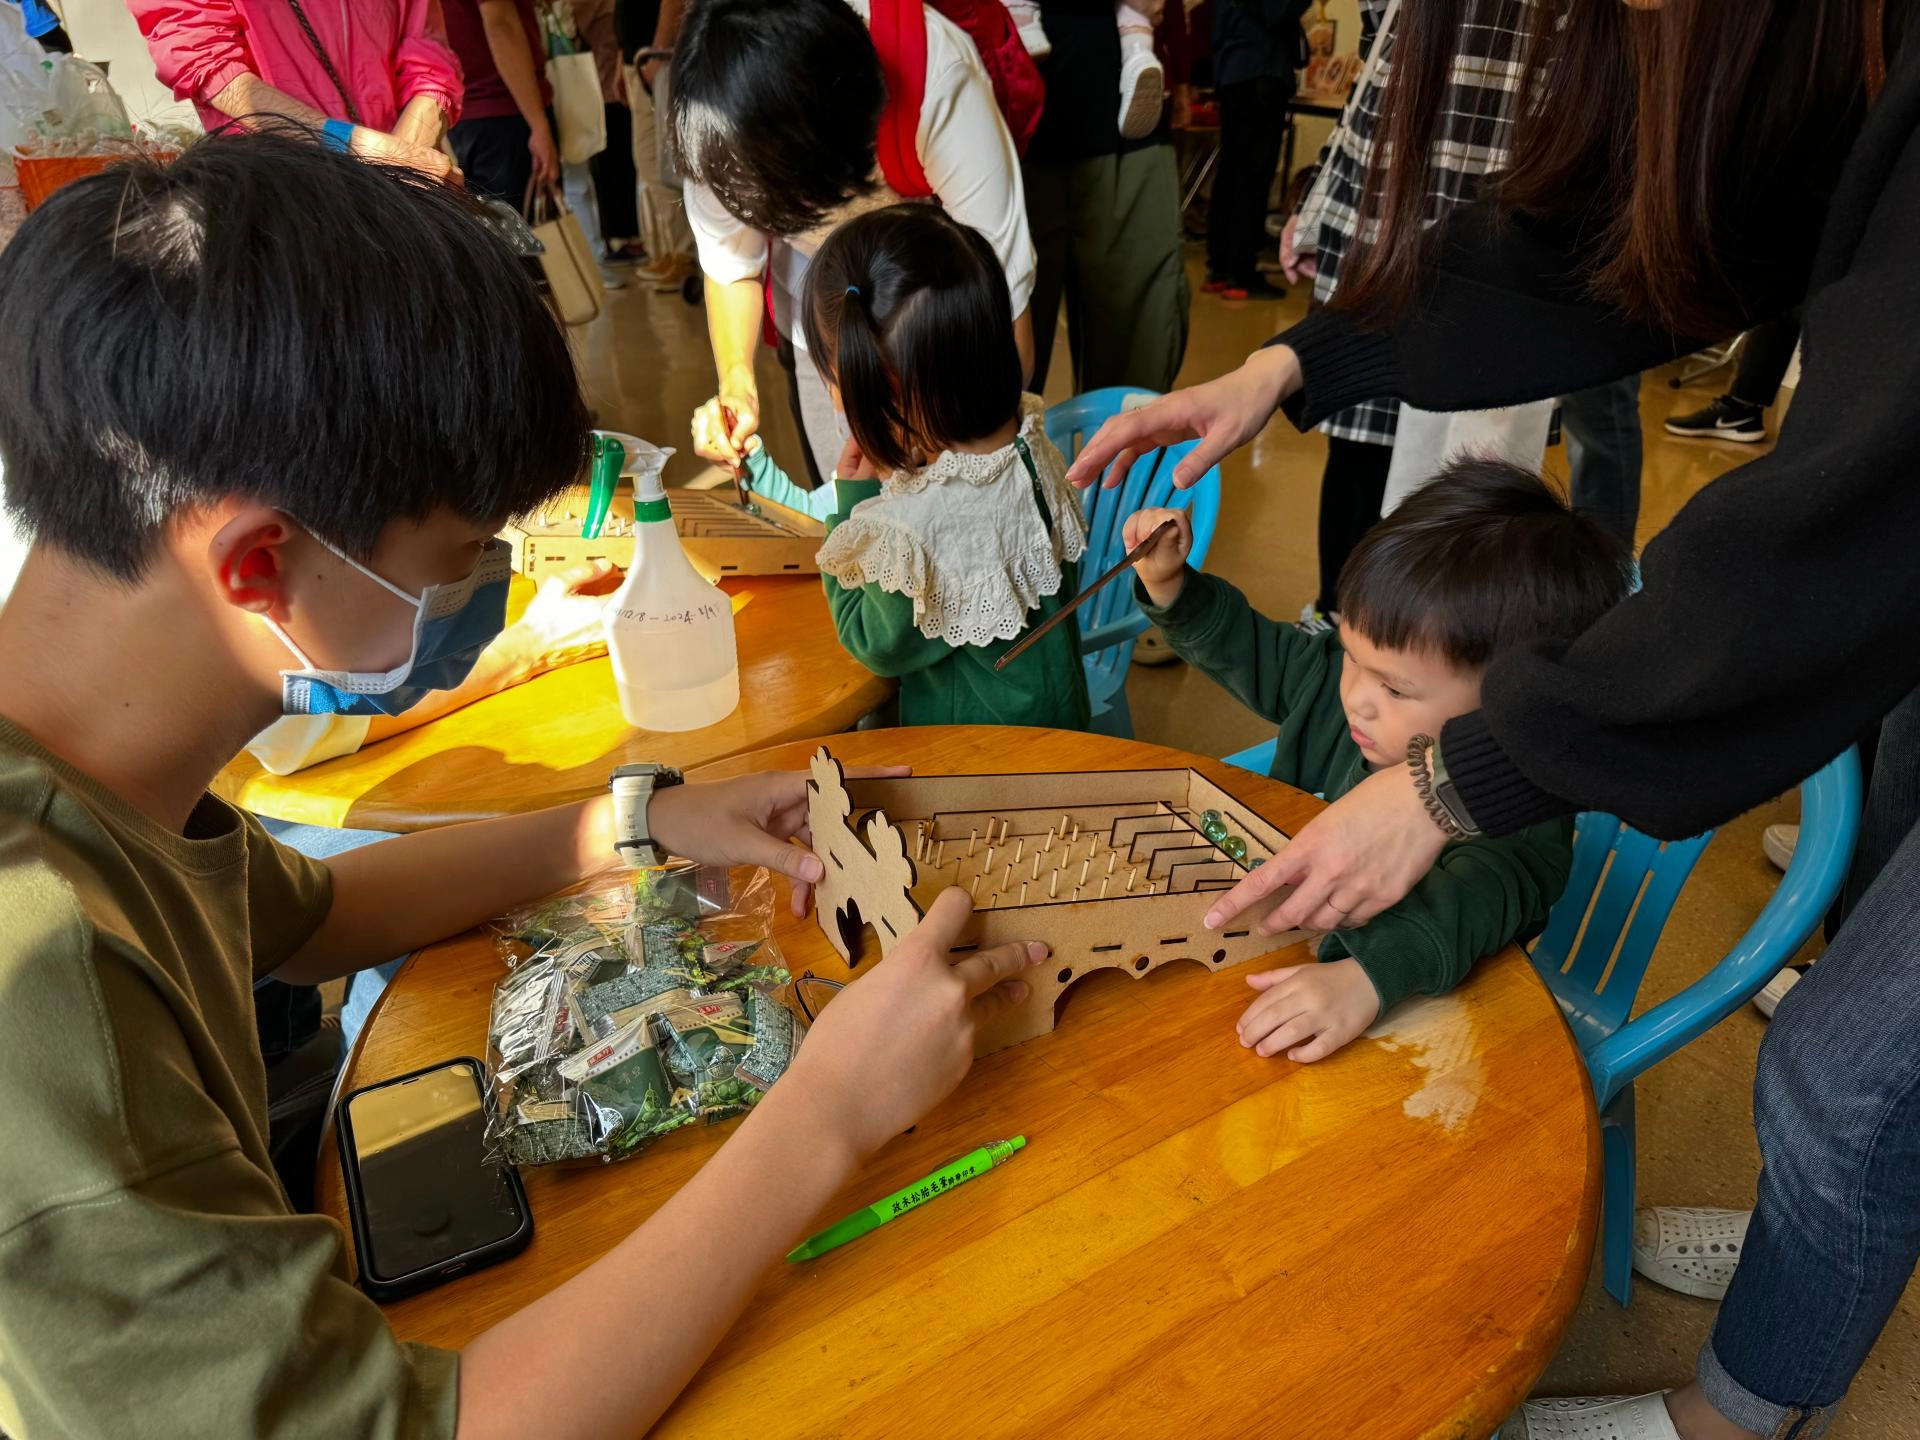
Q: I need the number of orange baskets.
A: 1